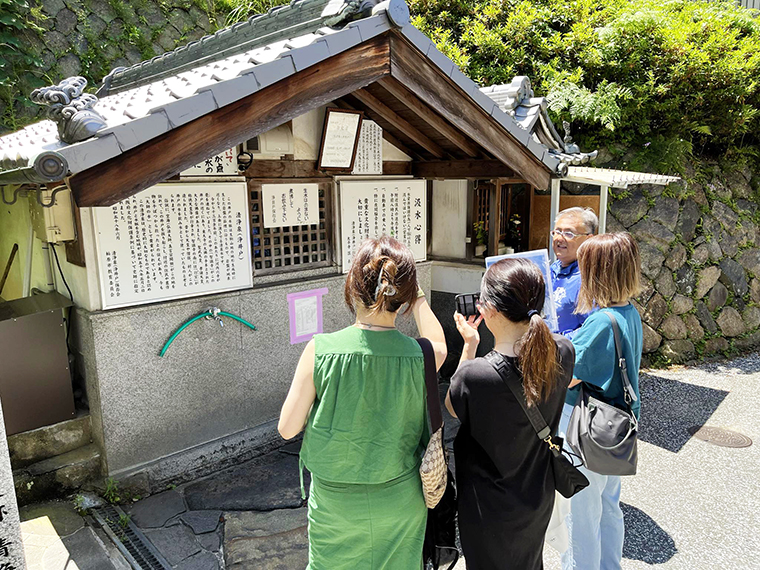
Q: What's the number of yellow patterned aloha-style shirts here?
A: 0